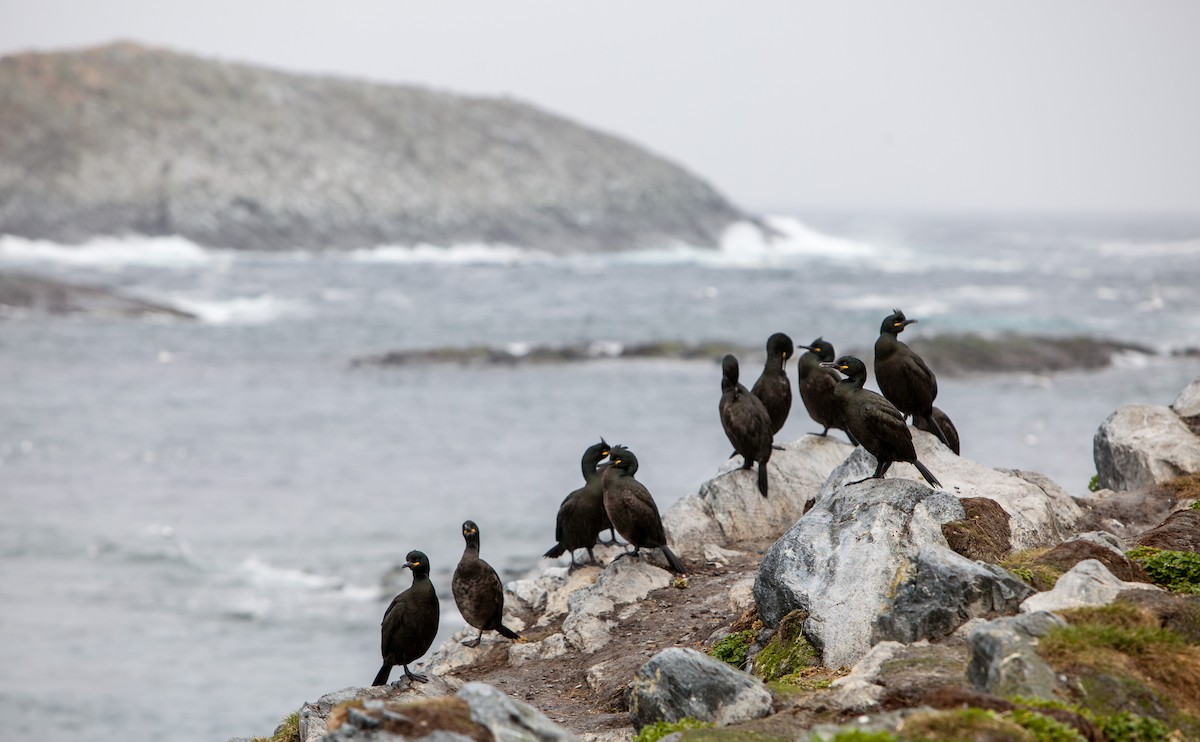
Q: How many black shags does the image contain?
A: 10